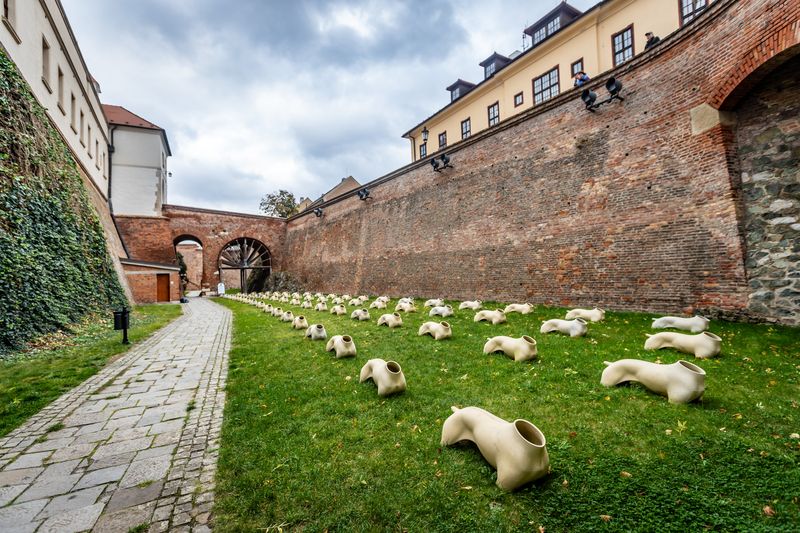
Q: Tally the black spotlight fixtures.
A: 8